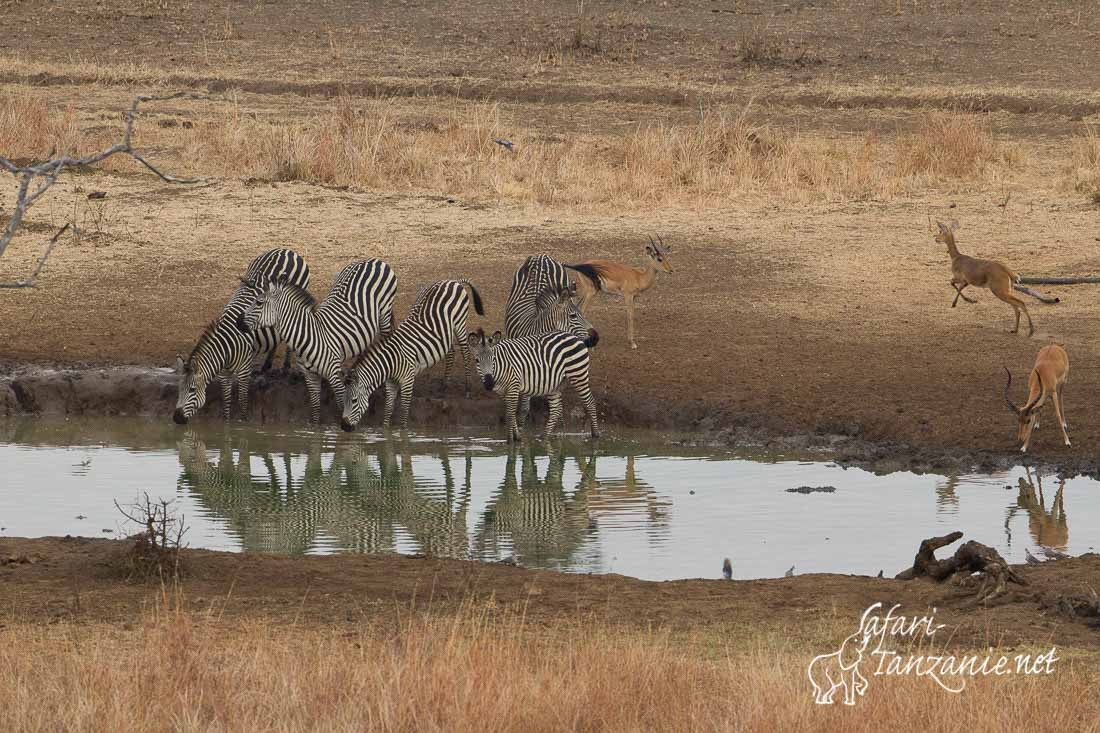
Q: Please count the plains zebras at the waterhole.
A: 5